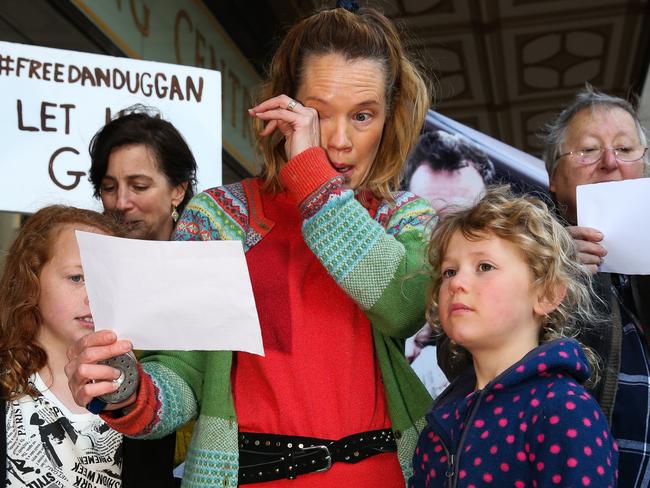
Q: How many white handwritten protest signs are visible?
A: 1